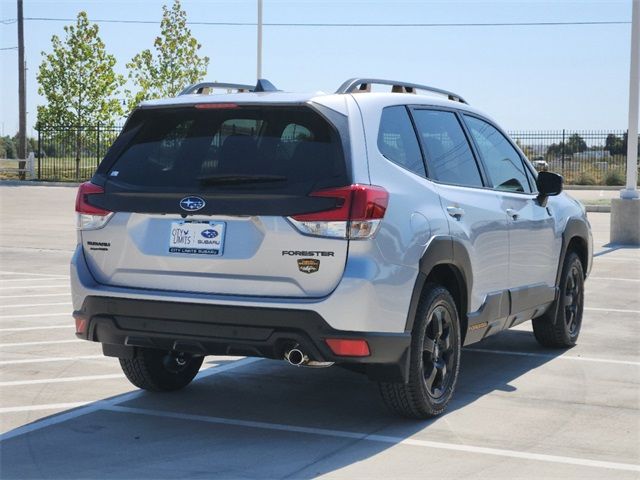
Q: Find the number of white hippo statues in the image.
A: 0